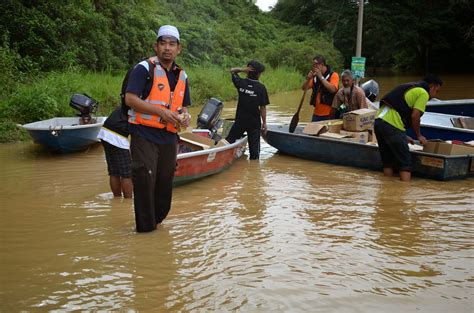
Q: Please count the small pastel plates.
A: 0